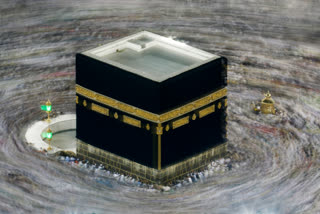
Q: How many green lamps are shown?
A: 2